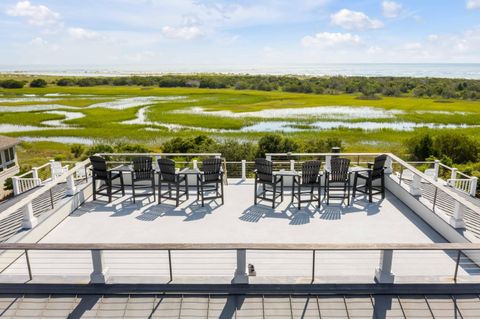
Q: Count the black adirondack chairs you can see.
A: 8